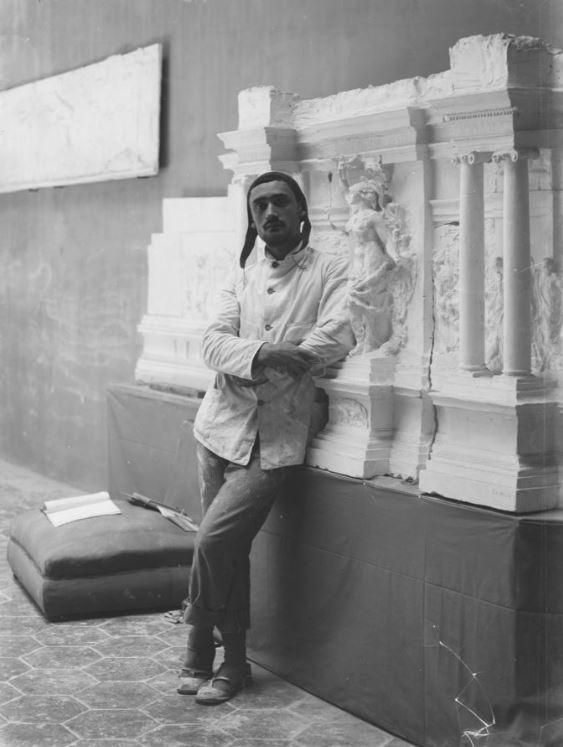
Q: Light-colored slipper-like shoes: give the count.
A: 2